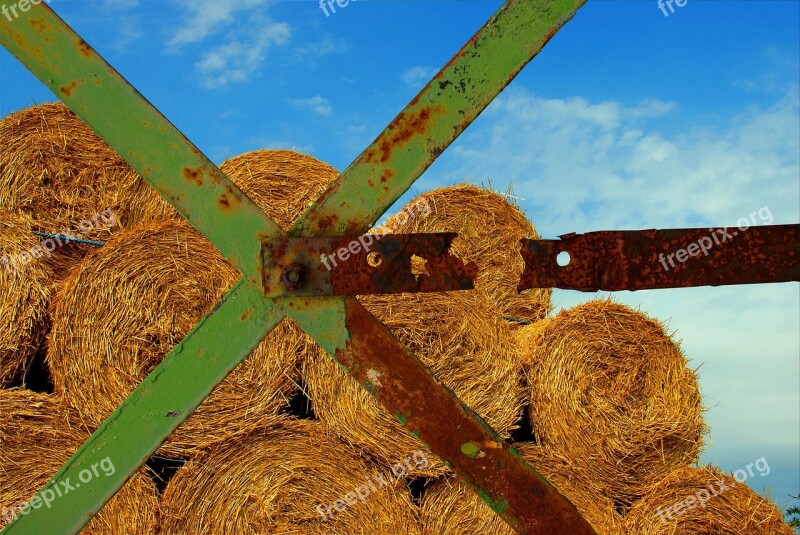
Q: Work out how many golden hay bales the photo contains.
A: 11